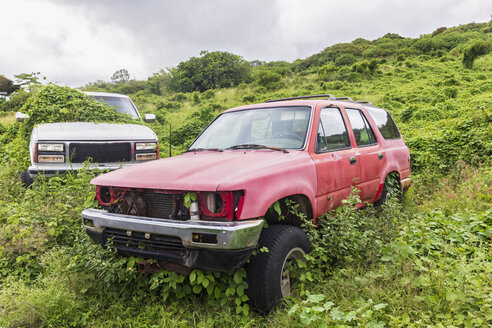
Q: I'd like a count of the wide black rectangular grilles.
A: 1